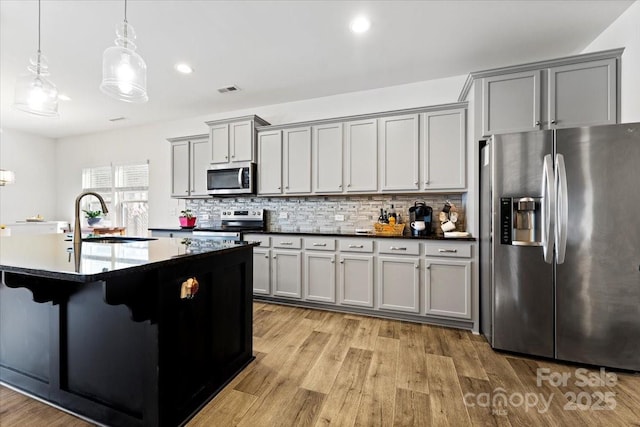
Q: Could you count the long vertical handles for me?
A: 2